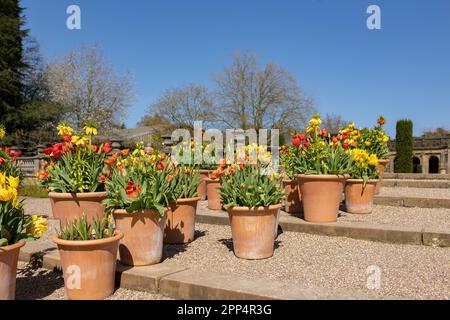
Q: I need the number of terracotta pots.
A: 12